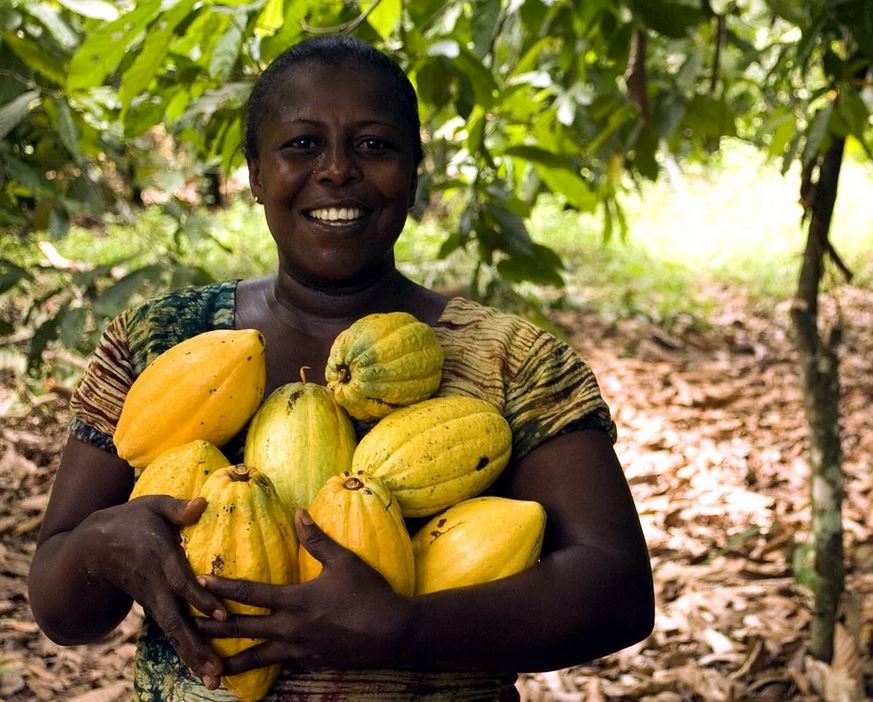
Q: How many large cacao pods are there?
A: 8